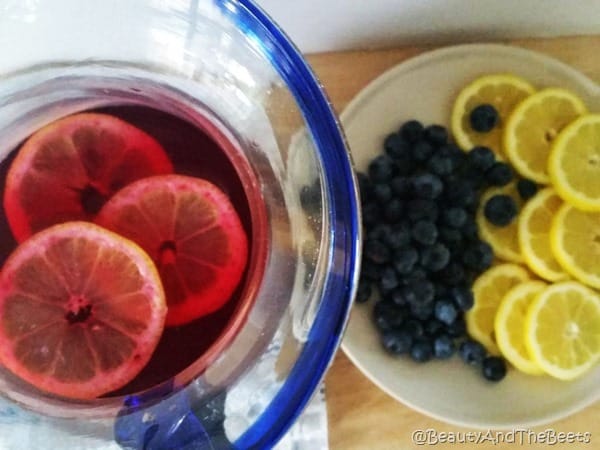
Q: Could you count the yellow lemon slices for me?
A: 9